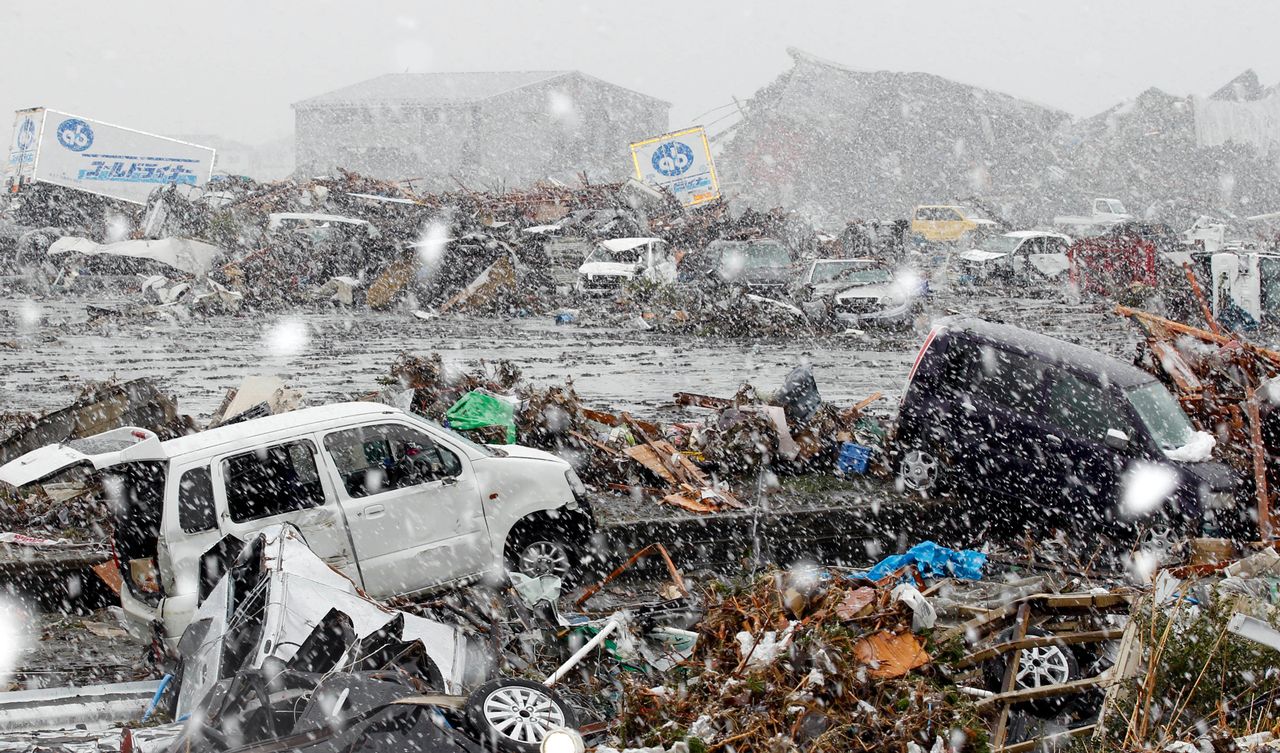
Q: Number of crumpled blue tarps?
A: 1